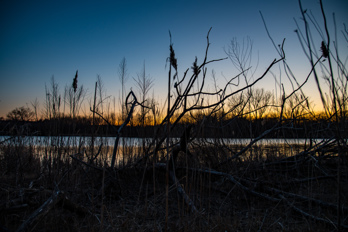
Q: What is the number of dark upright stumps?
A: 1